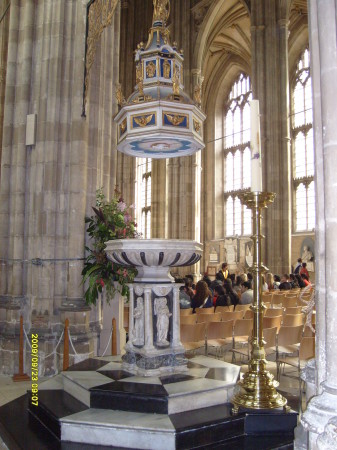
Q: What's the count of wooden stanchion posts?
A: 3